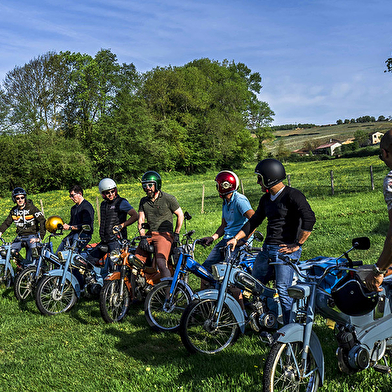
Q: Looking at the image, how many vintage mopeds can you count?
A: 7